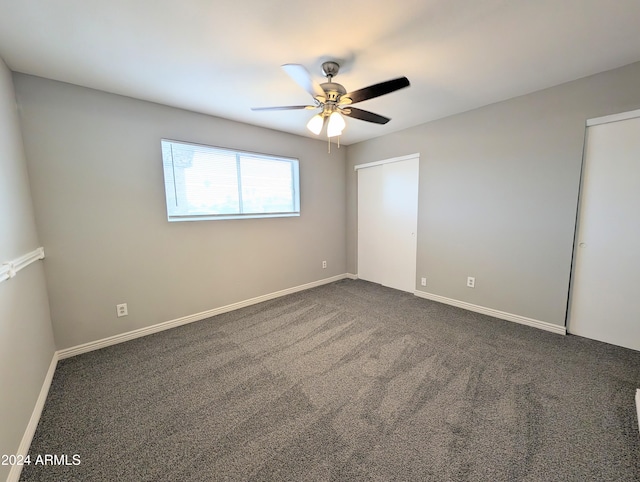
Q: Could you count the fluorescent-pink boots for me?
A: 0